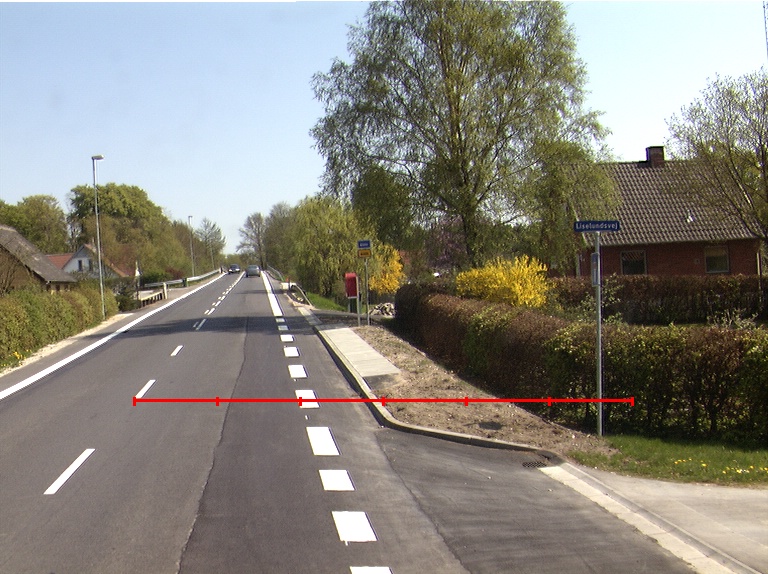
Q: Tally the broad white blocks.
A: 10